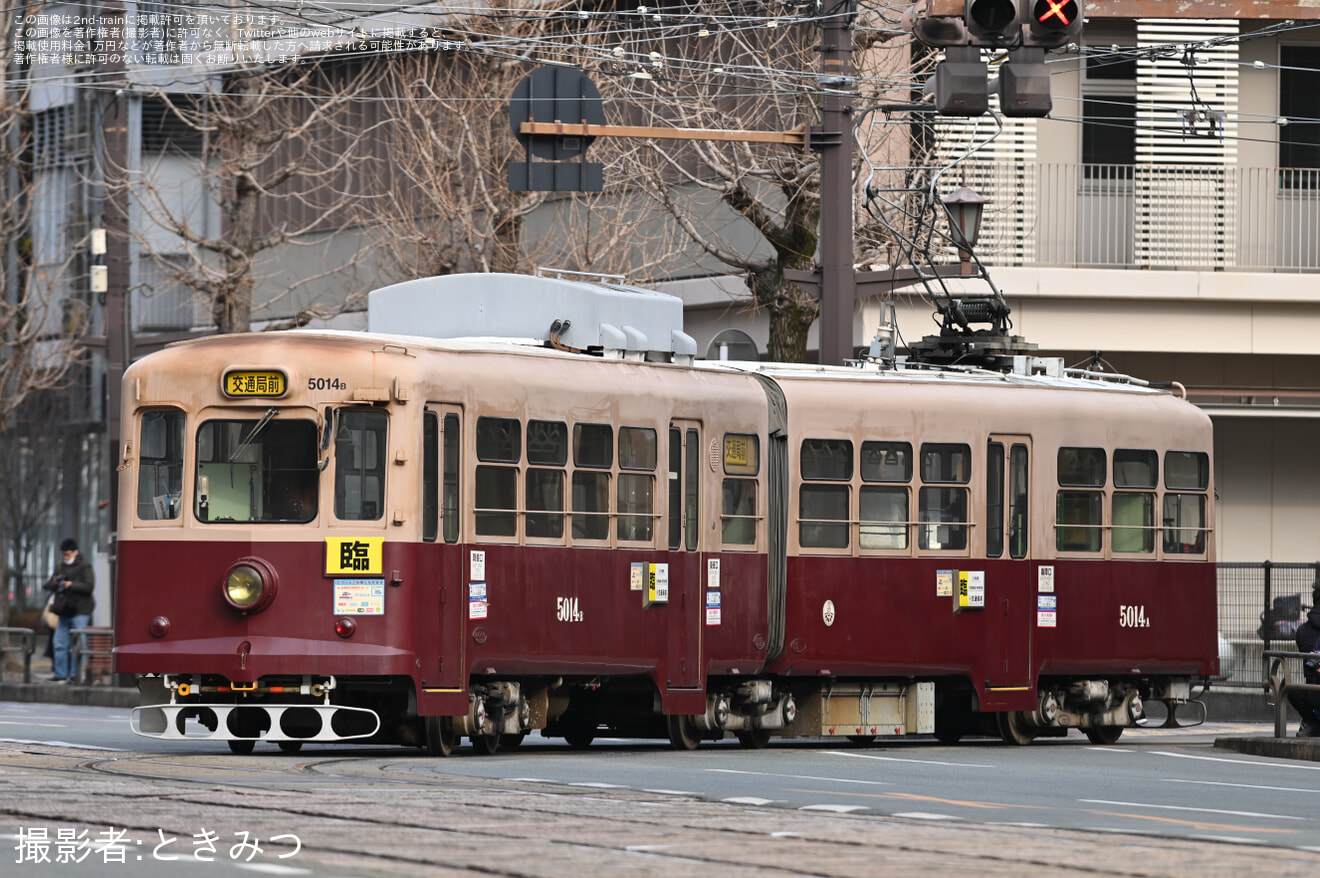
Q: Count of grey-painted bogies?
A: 3